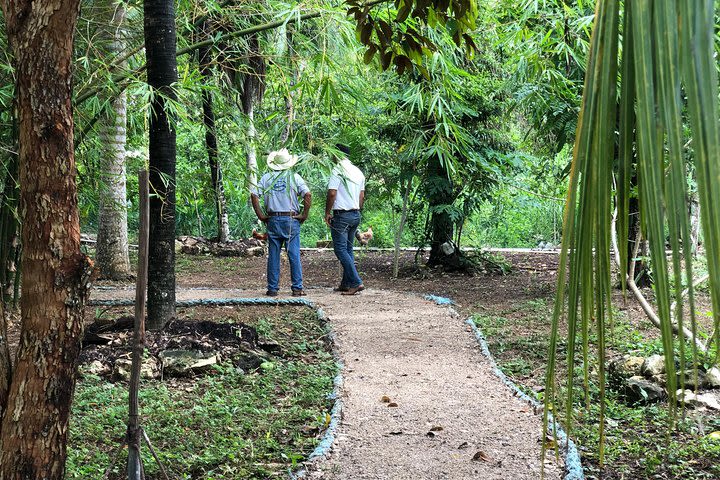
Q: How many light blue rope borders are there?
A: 2